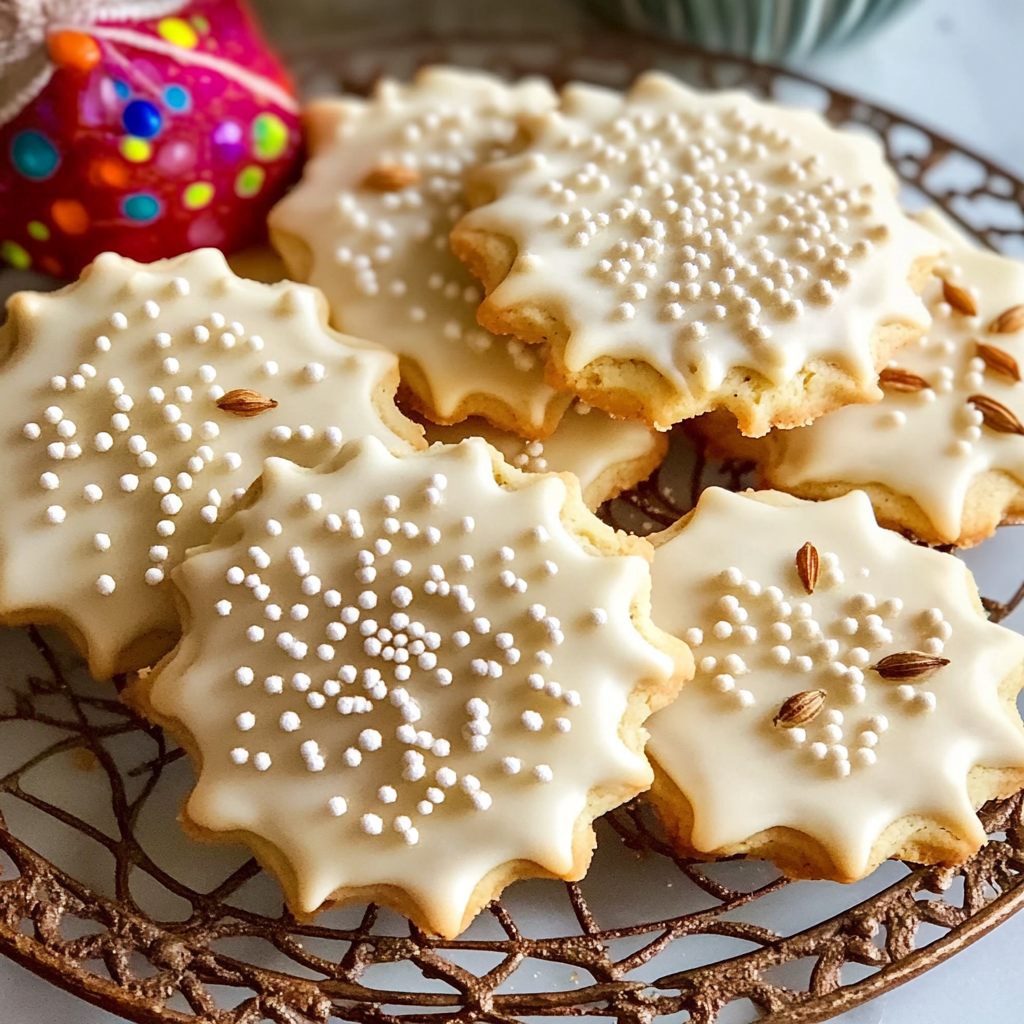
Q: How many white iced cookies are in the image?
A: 7